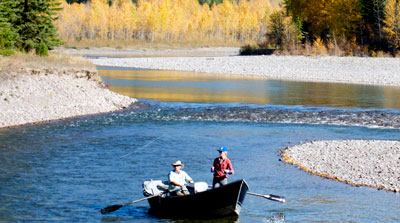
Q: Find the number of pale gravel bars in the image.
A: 3